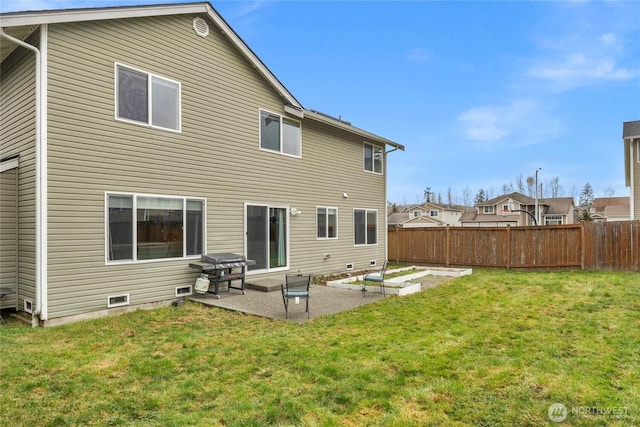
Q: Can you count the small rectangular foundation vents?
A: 5